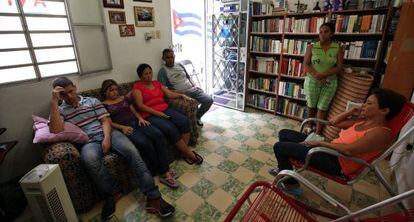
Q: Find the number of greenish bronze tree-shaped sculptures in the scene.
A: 0